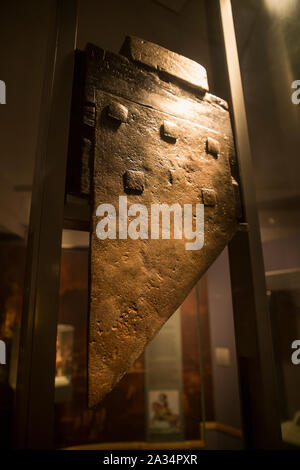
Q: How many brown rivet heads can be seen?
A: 5